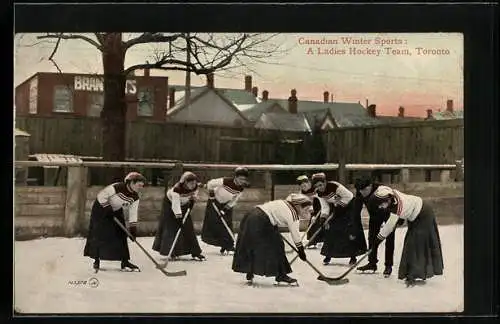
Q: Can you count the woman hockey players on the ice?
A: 7